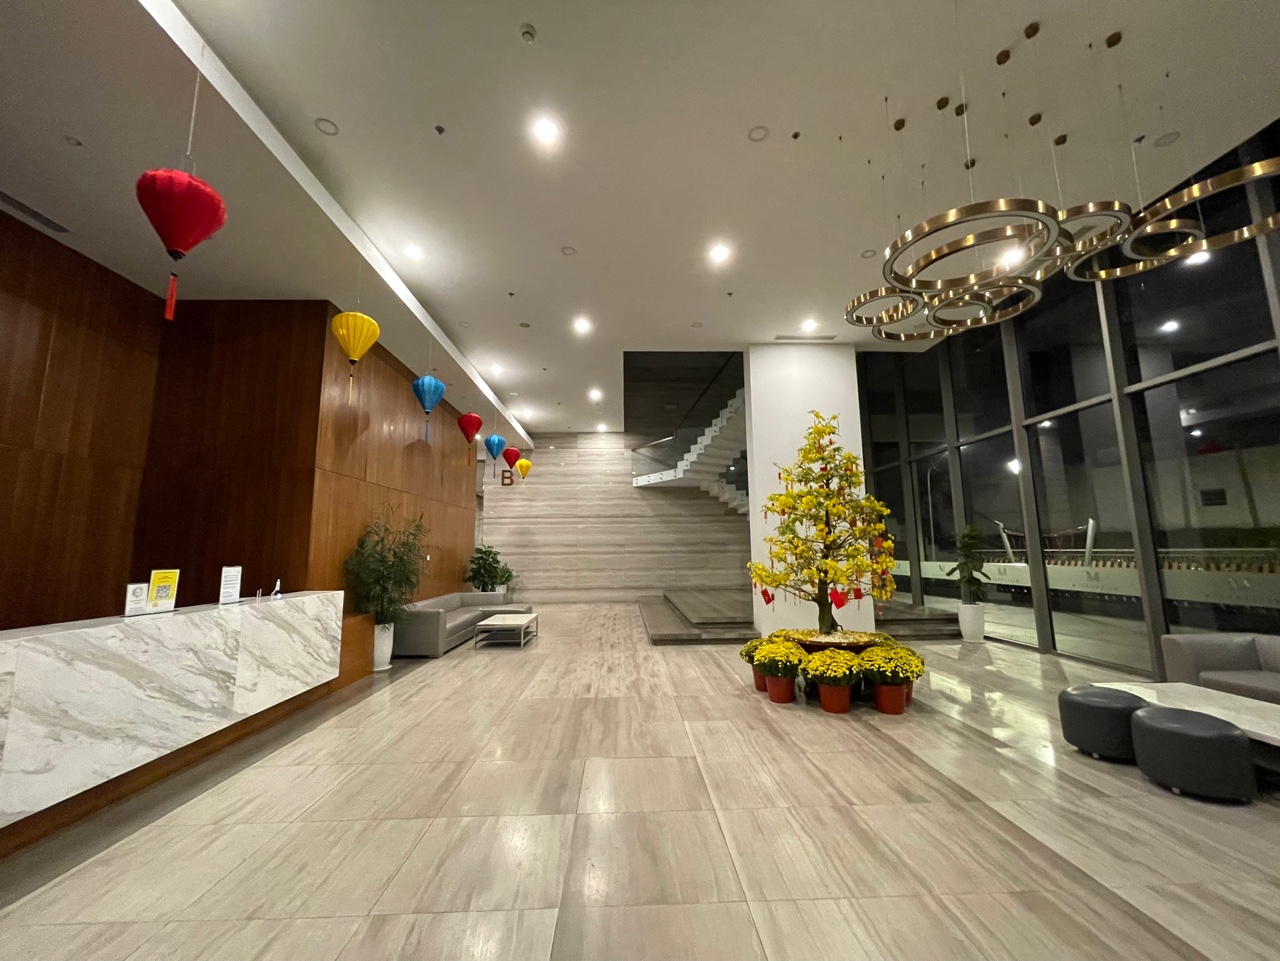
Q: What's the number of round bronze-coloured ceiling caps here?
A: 9